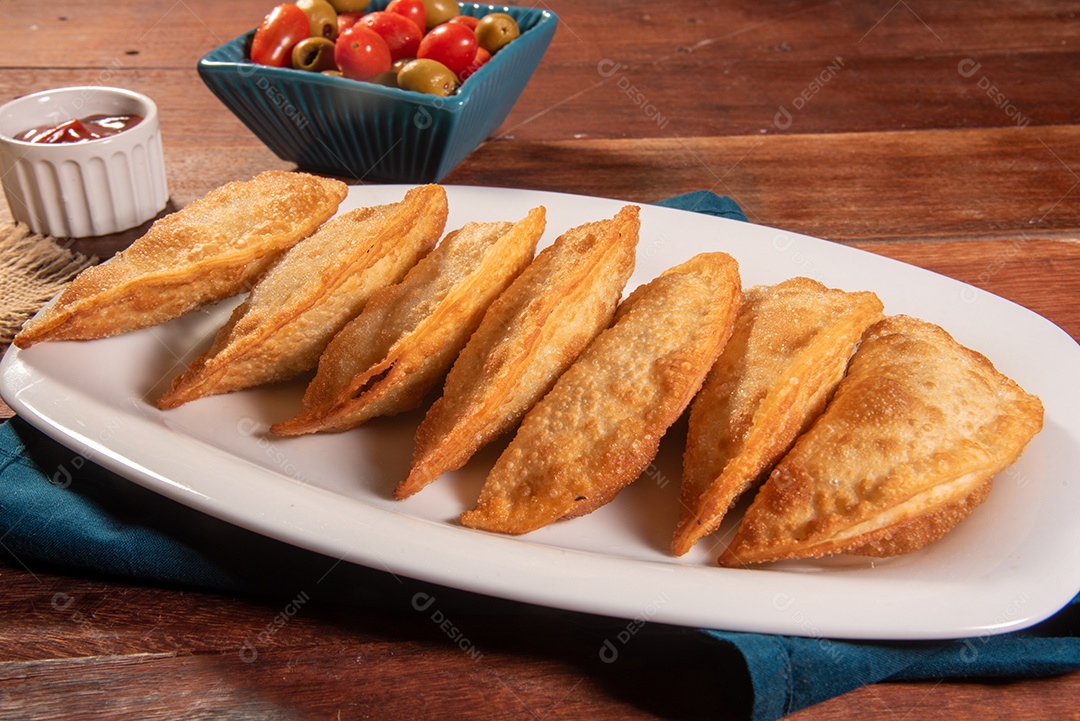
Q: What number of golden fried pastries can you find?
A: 7